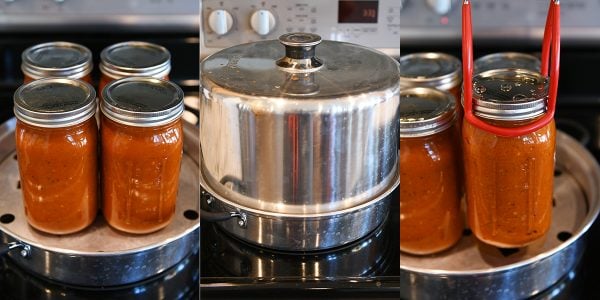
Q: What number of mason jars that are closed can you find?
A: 8